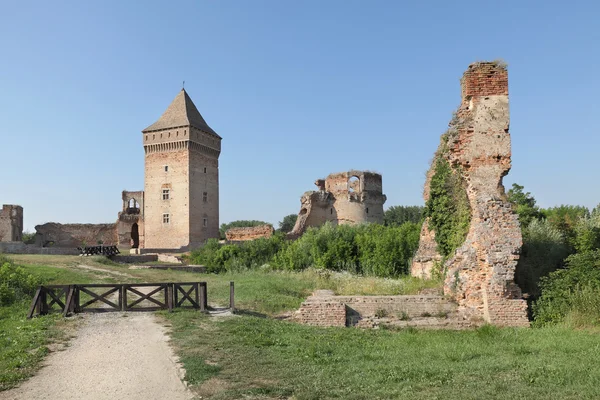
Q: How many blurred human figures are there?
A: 0